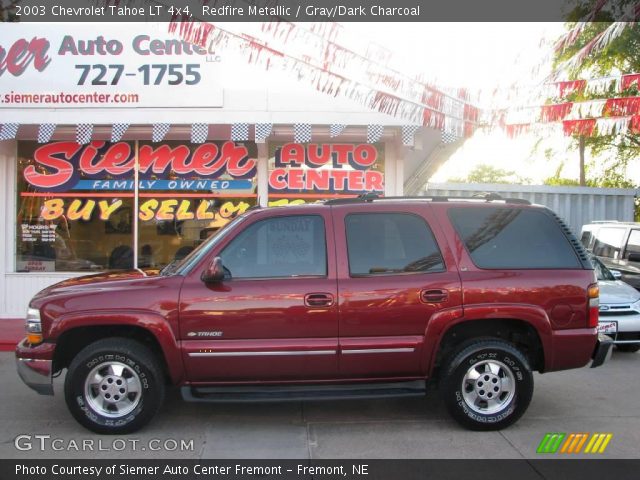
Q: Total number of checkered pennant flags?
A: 13